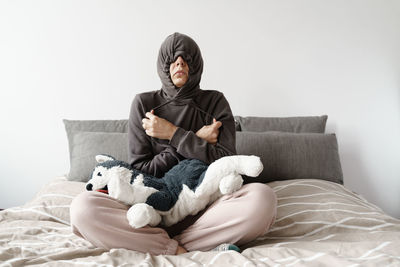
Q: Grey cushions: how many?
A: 4